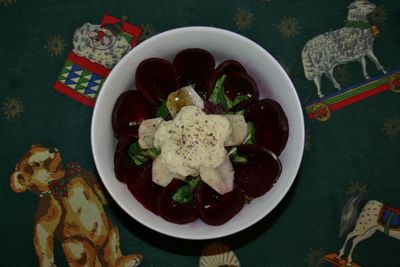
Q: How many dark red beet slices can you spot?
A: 11